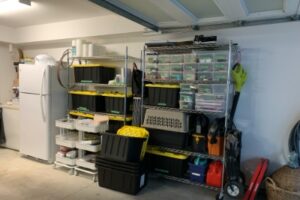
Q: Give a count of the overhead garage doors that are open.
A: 1